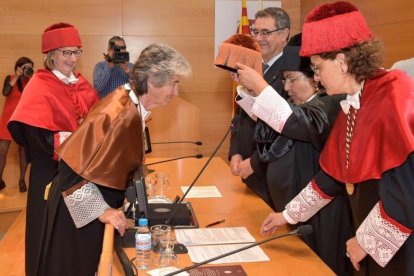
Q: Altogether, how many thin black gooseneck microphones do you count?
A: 4